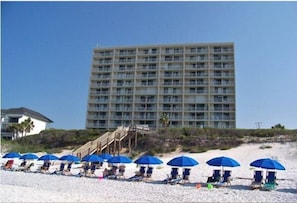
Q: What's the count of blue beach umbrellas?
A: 11